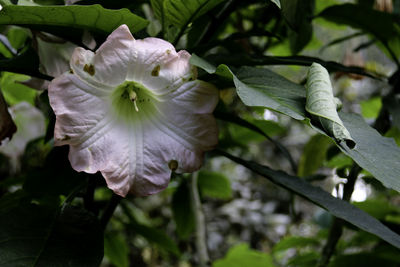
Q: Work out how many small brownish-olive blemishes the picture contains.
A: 3